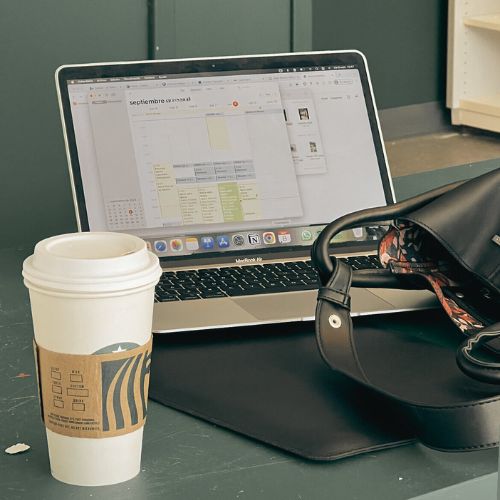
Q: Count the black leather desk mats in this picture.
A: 1